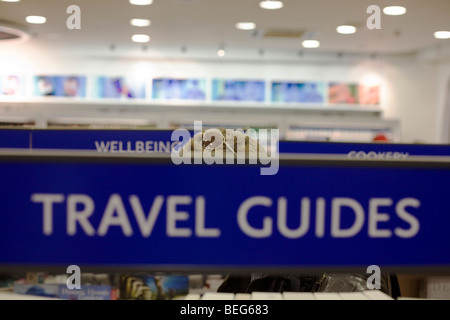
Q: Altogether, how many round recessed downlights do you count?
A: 11